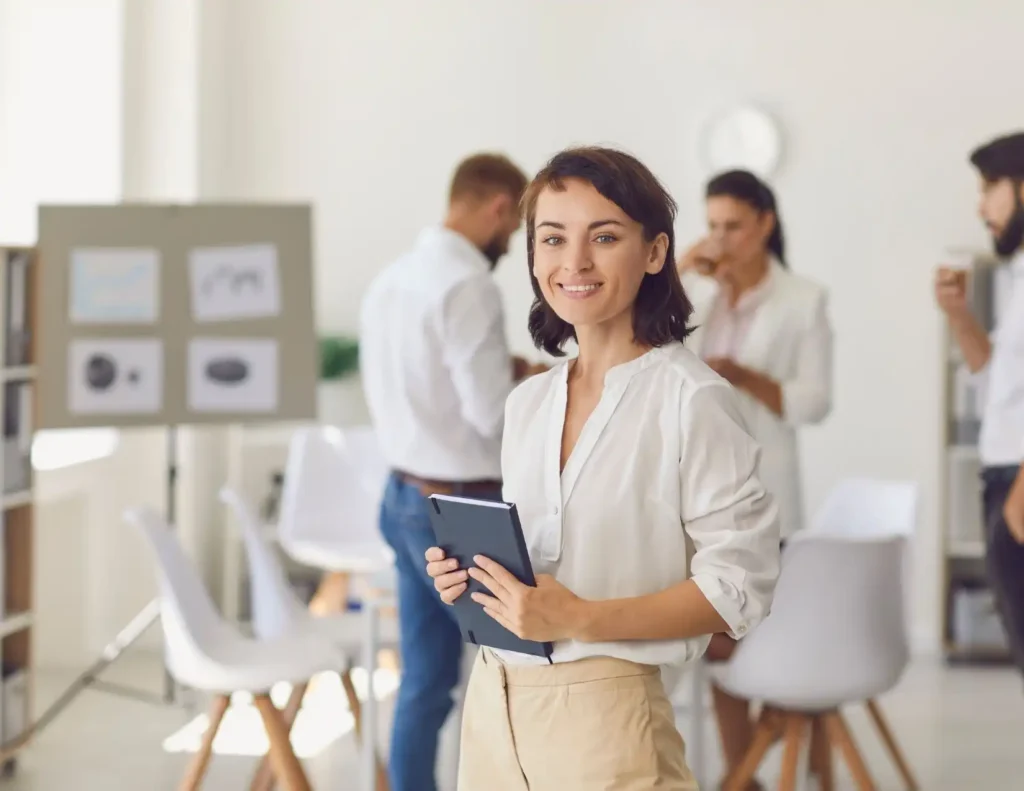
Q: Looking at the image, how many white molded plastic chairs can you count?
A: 5